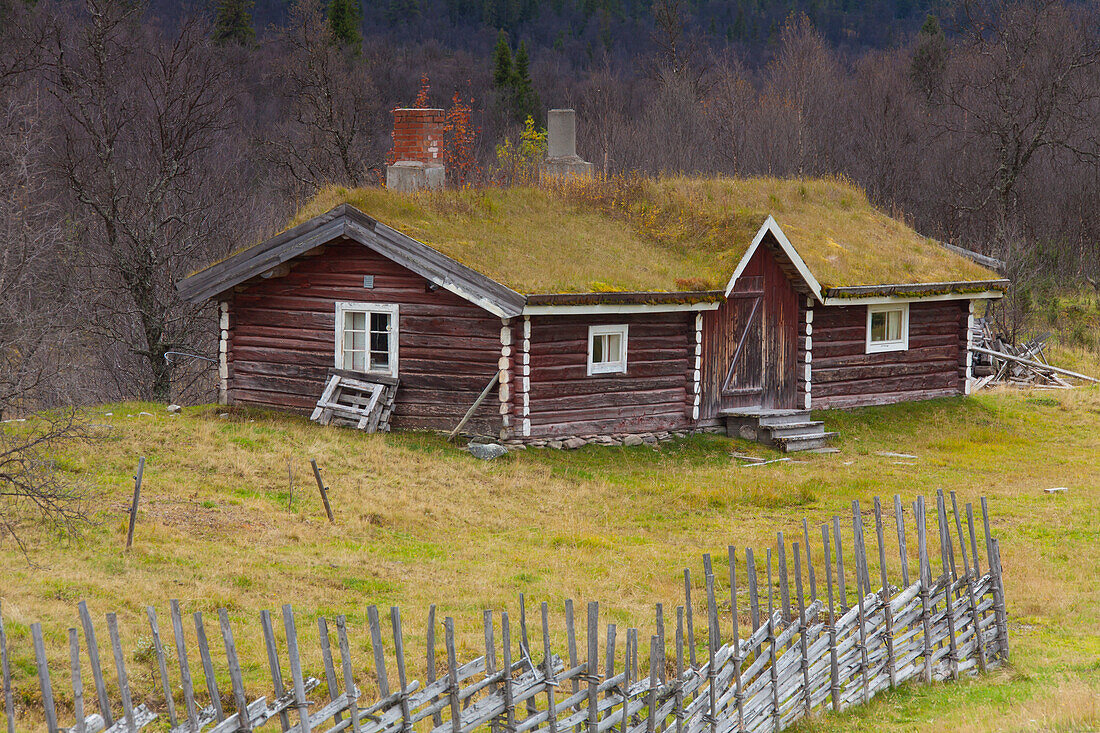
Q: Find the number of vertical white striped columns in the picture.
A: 6